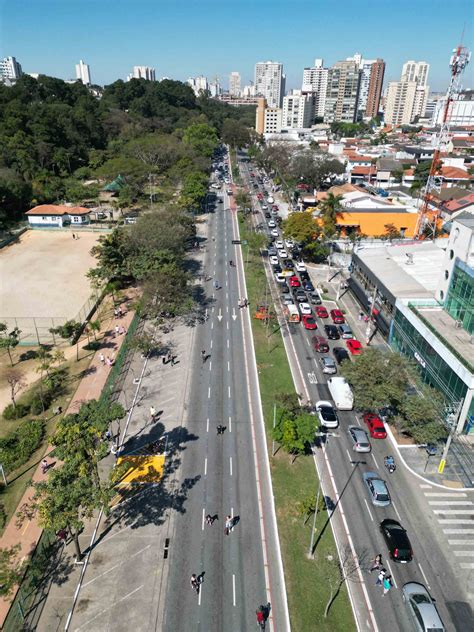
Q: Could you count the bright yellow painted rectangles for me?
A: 1